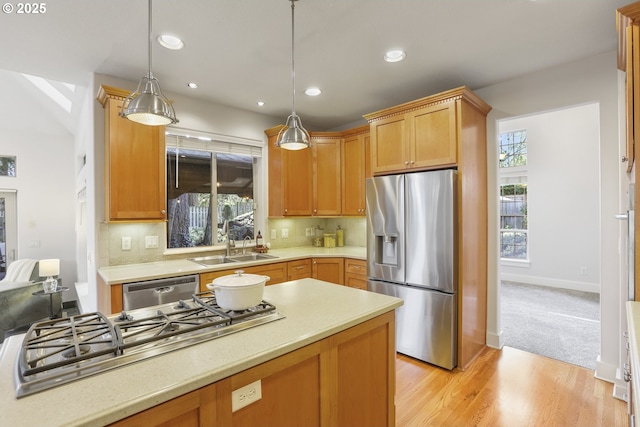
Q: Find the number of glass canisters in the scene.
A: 3